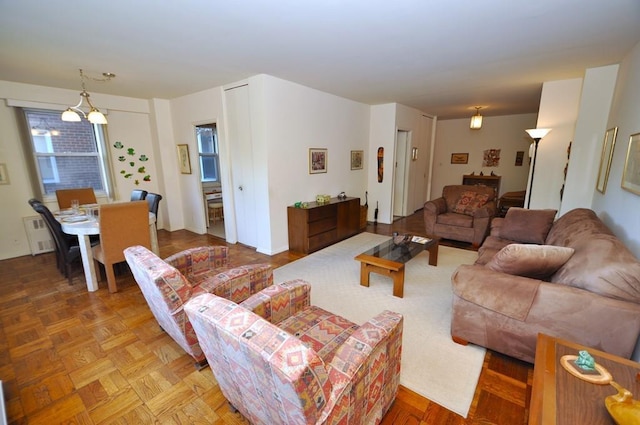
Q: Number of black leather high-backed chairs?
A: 4